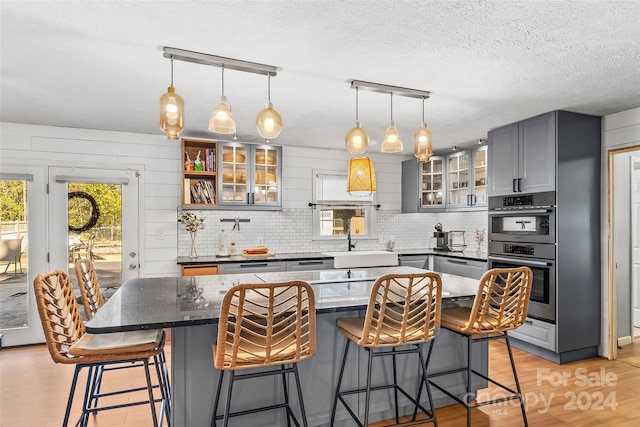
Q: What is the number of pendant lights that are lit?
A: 7